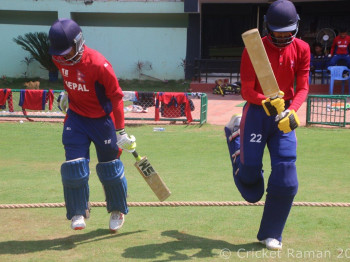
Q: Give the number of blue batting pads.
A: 4